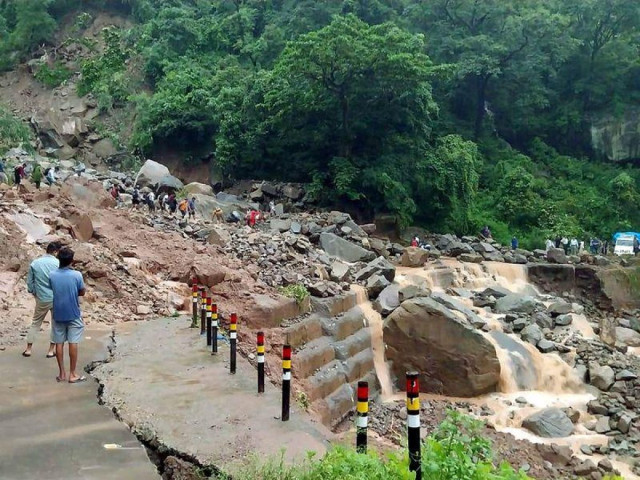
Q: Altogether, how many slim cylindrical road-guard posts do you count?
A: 9